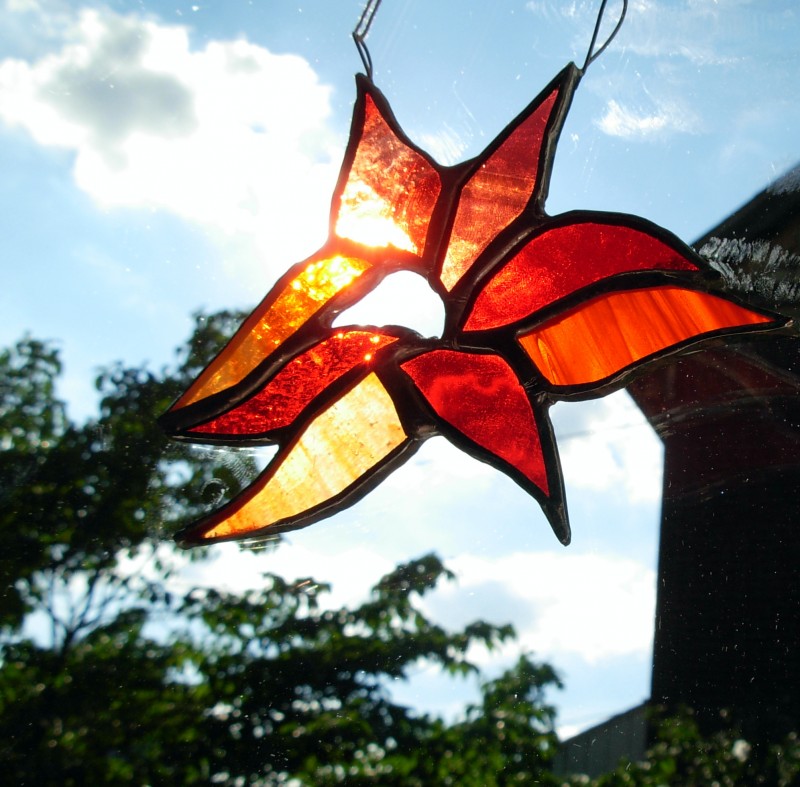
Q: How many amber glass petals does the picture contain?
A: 2